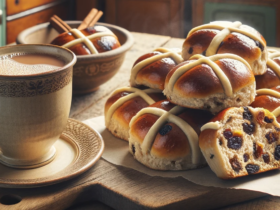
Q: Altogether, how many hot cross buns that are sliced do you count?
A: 1